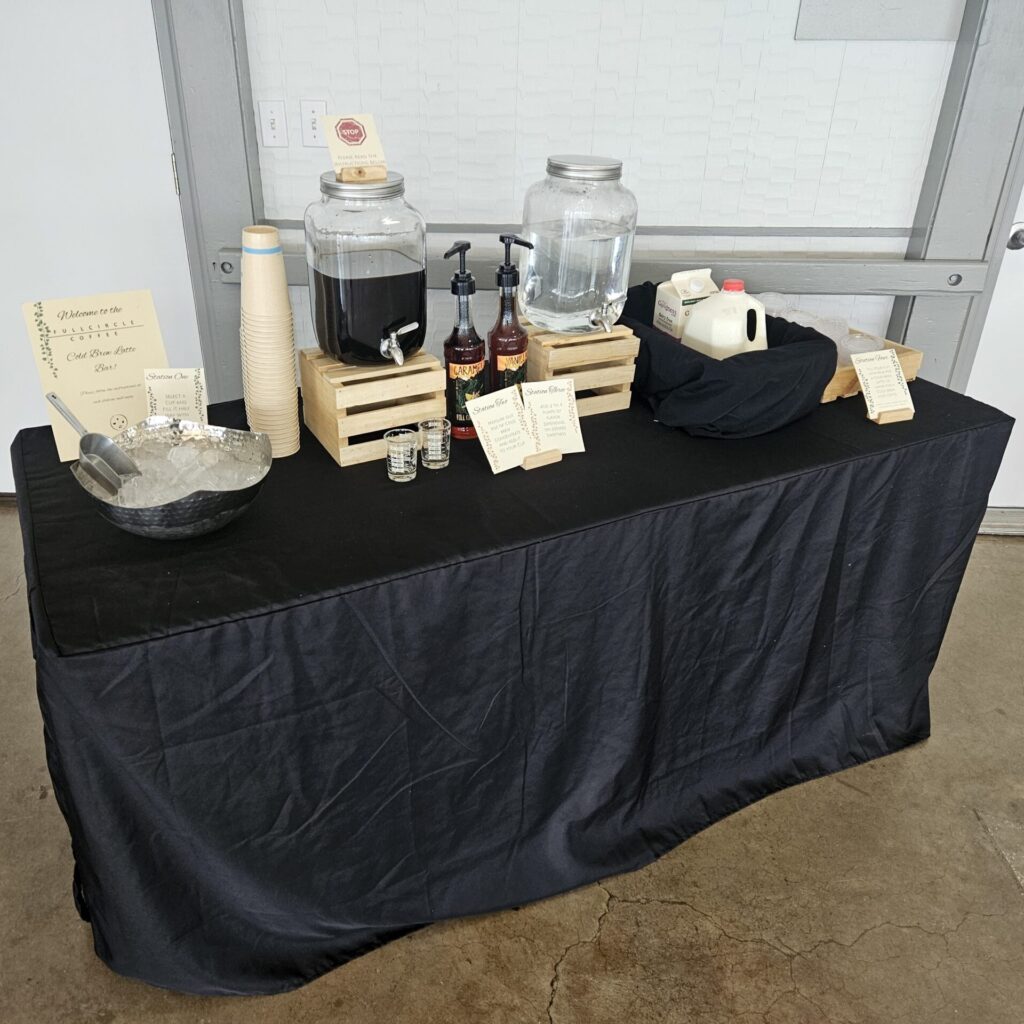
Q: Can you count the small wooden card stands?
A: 3